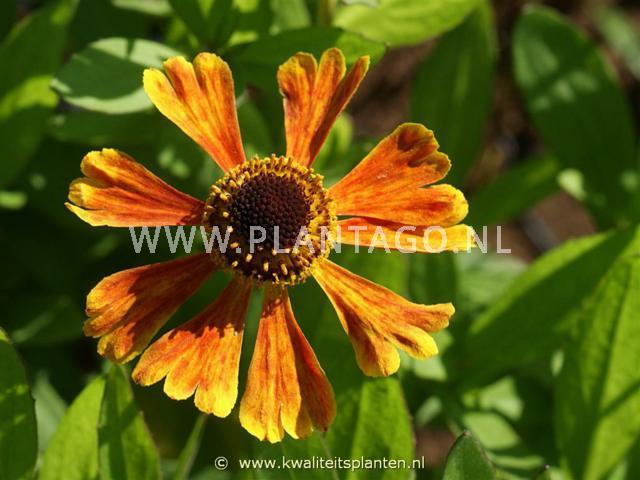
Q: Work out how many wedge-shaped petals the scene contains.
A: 9